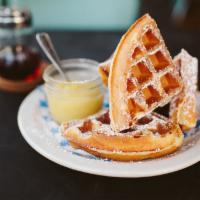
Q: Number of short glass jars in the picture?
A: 1